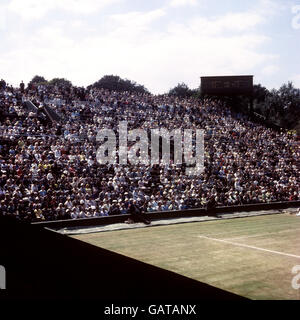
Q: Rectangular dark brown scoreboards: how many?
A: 1